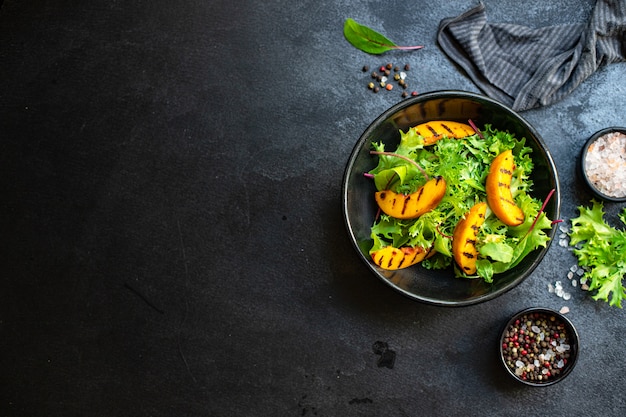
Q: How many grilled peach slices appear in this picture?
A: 5